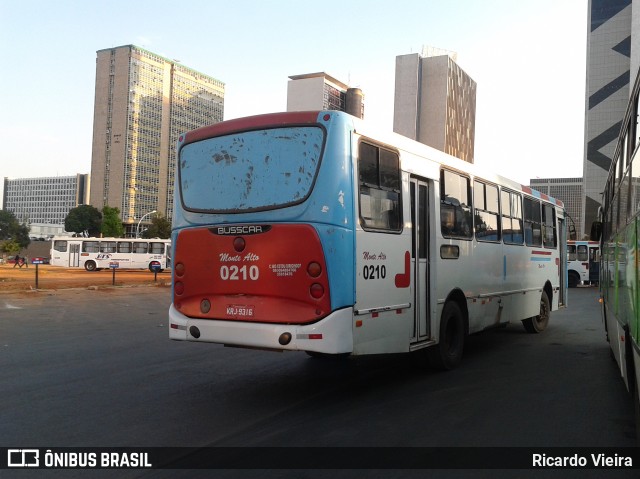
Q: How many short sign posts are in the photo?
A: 3